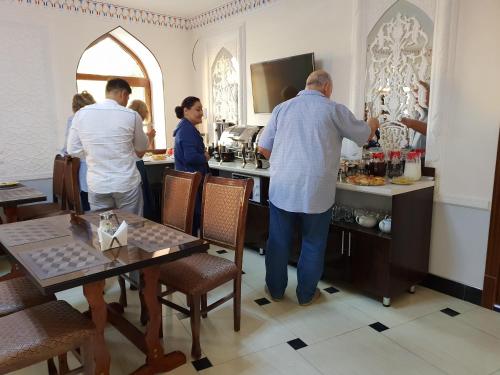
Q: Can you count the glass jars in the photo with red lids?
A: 3